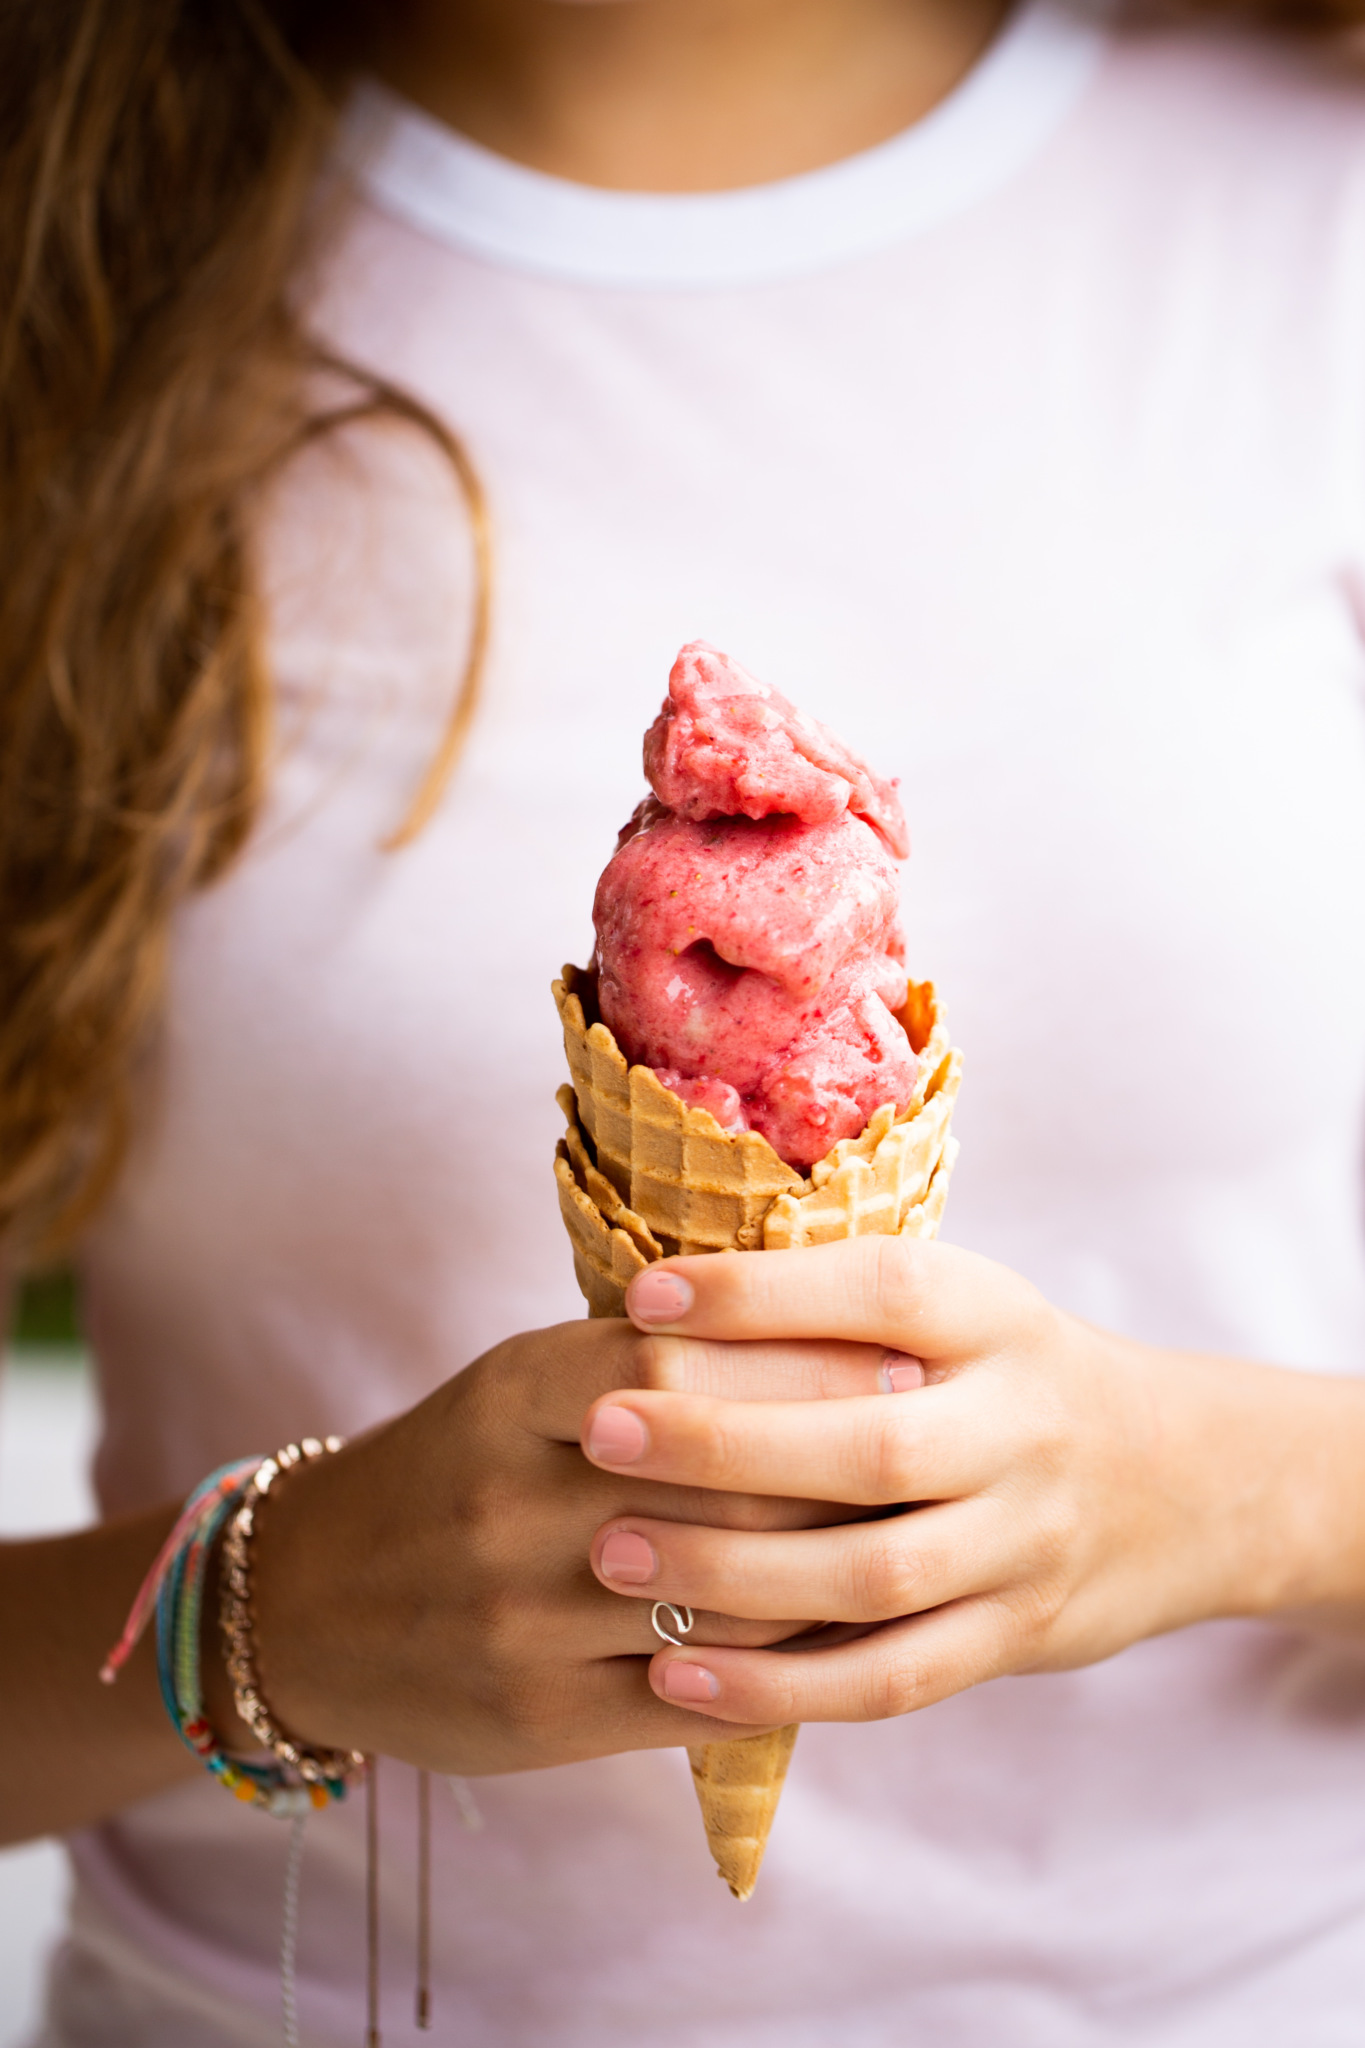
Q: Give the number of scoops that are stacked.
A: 2